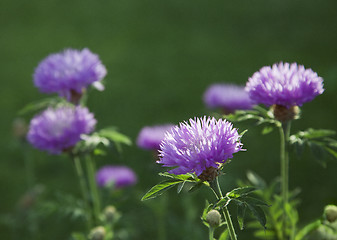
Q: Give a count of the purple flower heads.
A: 7